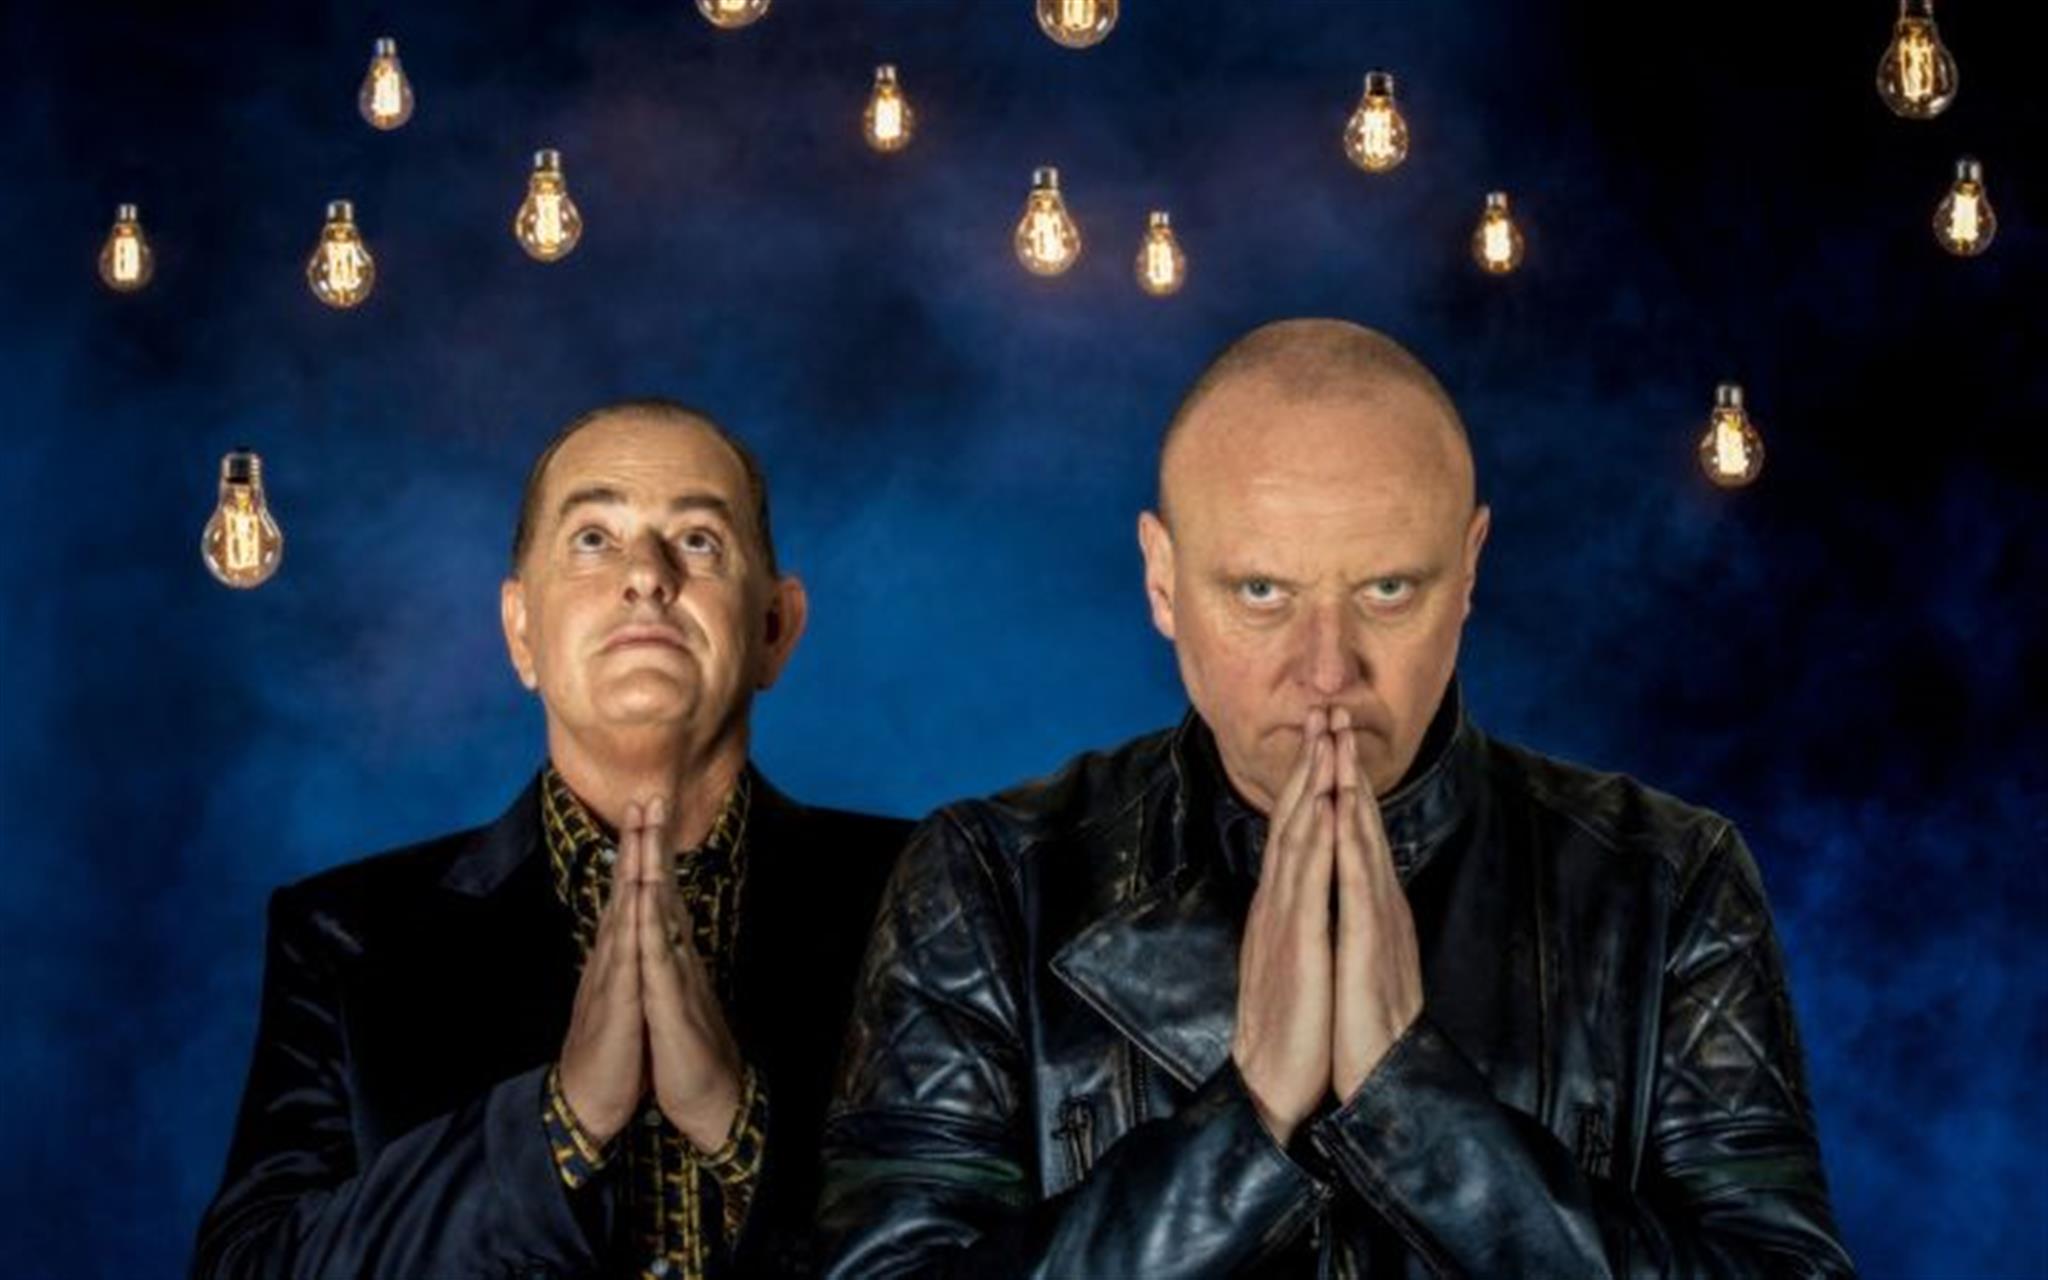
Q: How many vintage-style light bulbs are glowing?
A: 15